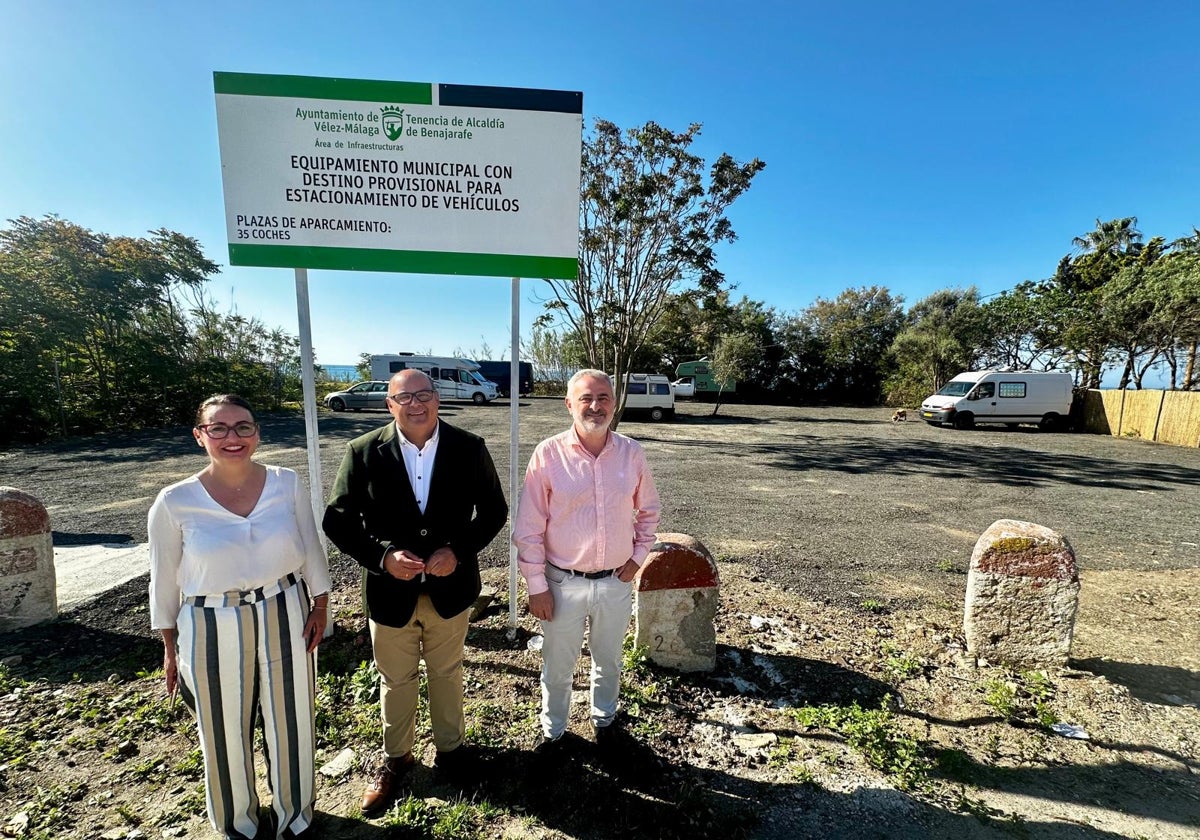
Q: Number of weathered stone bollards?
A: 3